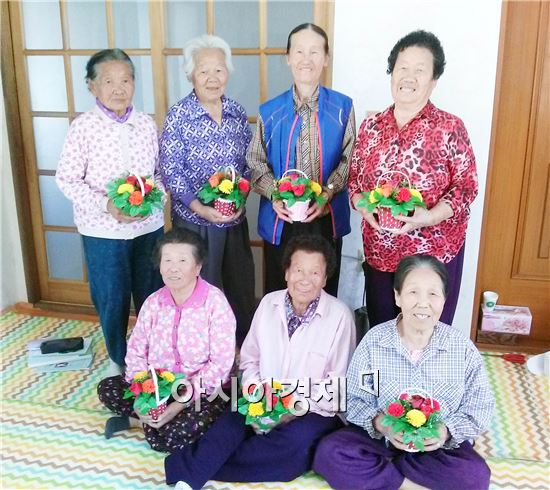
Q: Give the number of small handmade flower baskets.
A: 7